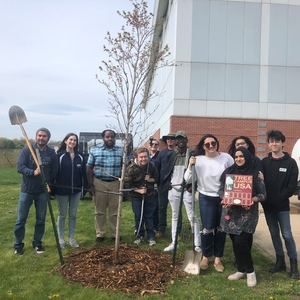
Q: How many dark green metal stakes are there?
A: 2